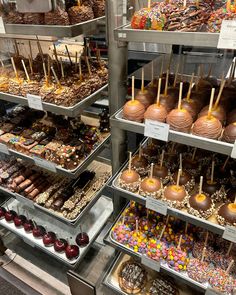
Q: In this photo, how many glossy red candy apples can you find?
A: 9